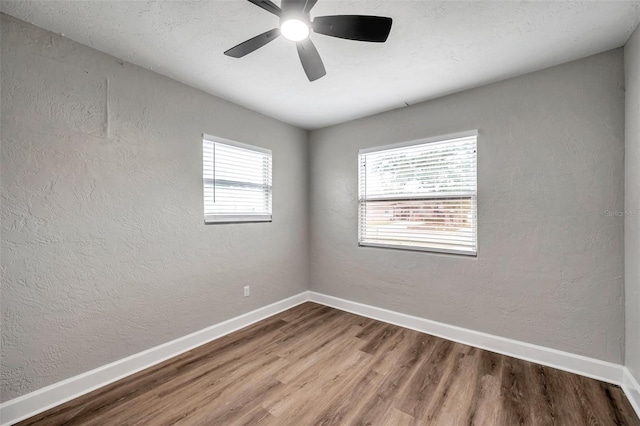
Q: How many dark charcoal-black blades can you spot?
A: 5